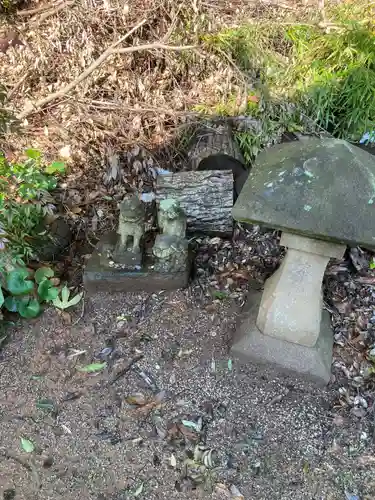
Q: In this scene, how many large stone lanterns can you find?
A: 1